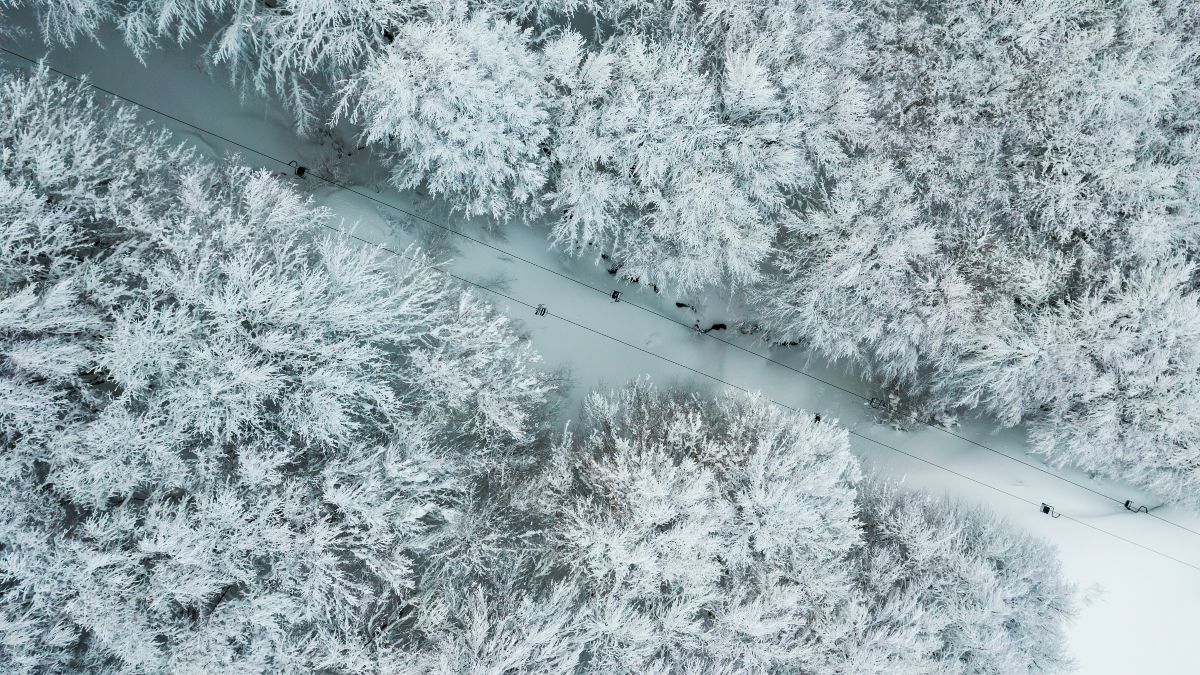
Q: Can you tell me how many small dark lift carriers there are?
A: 7